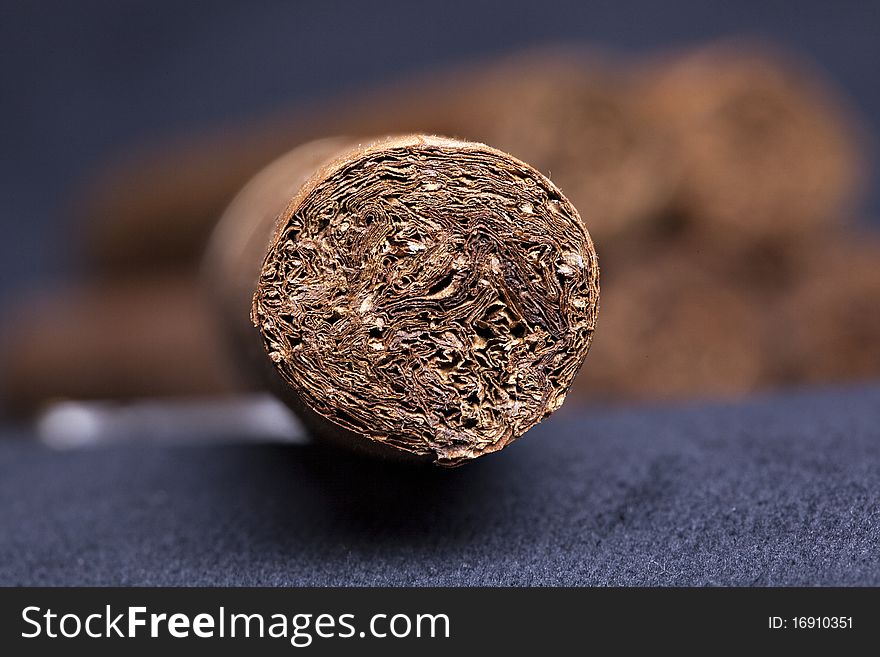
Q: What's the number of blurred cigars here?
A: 4